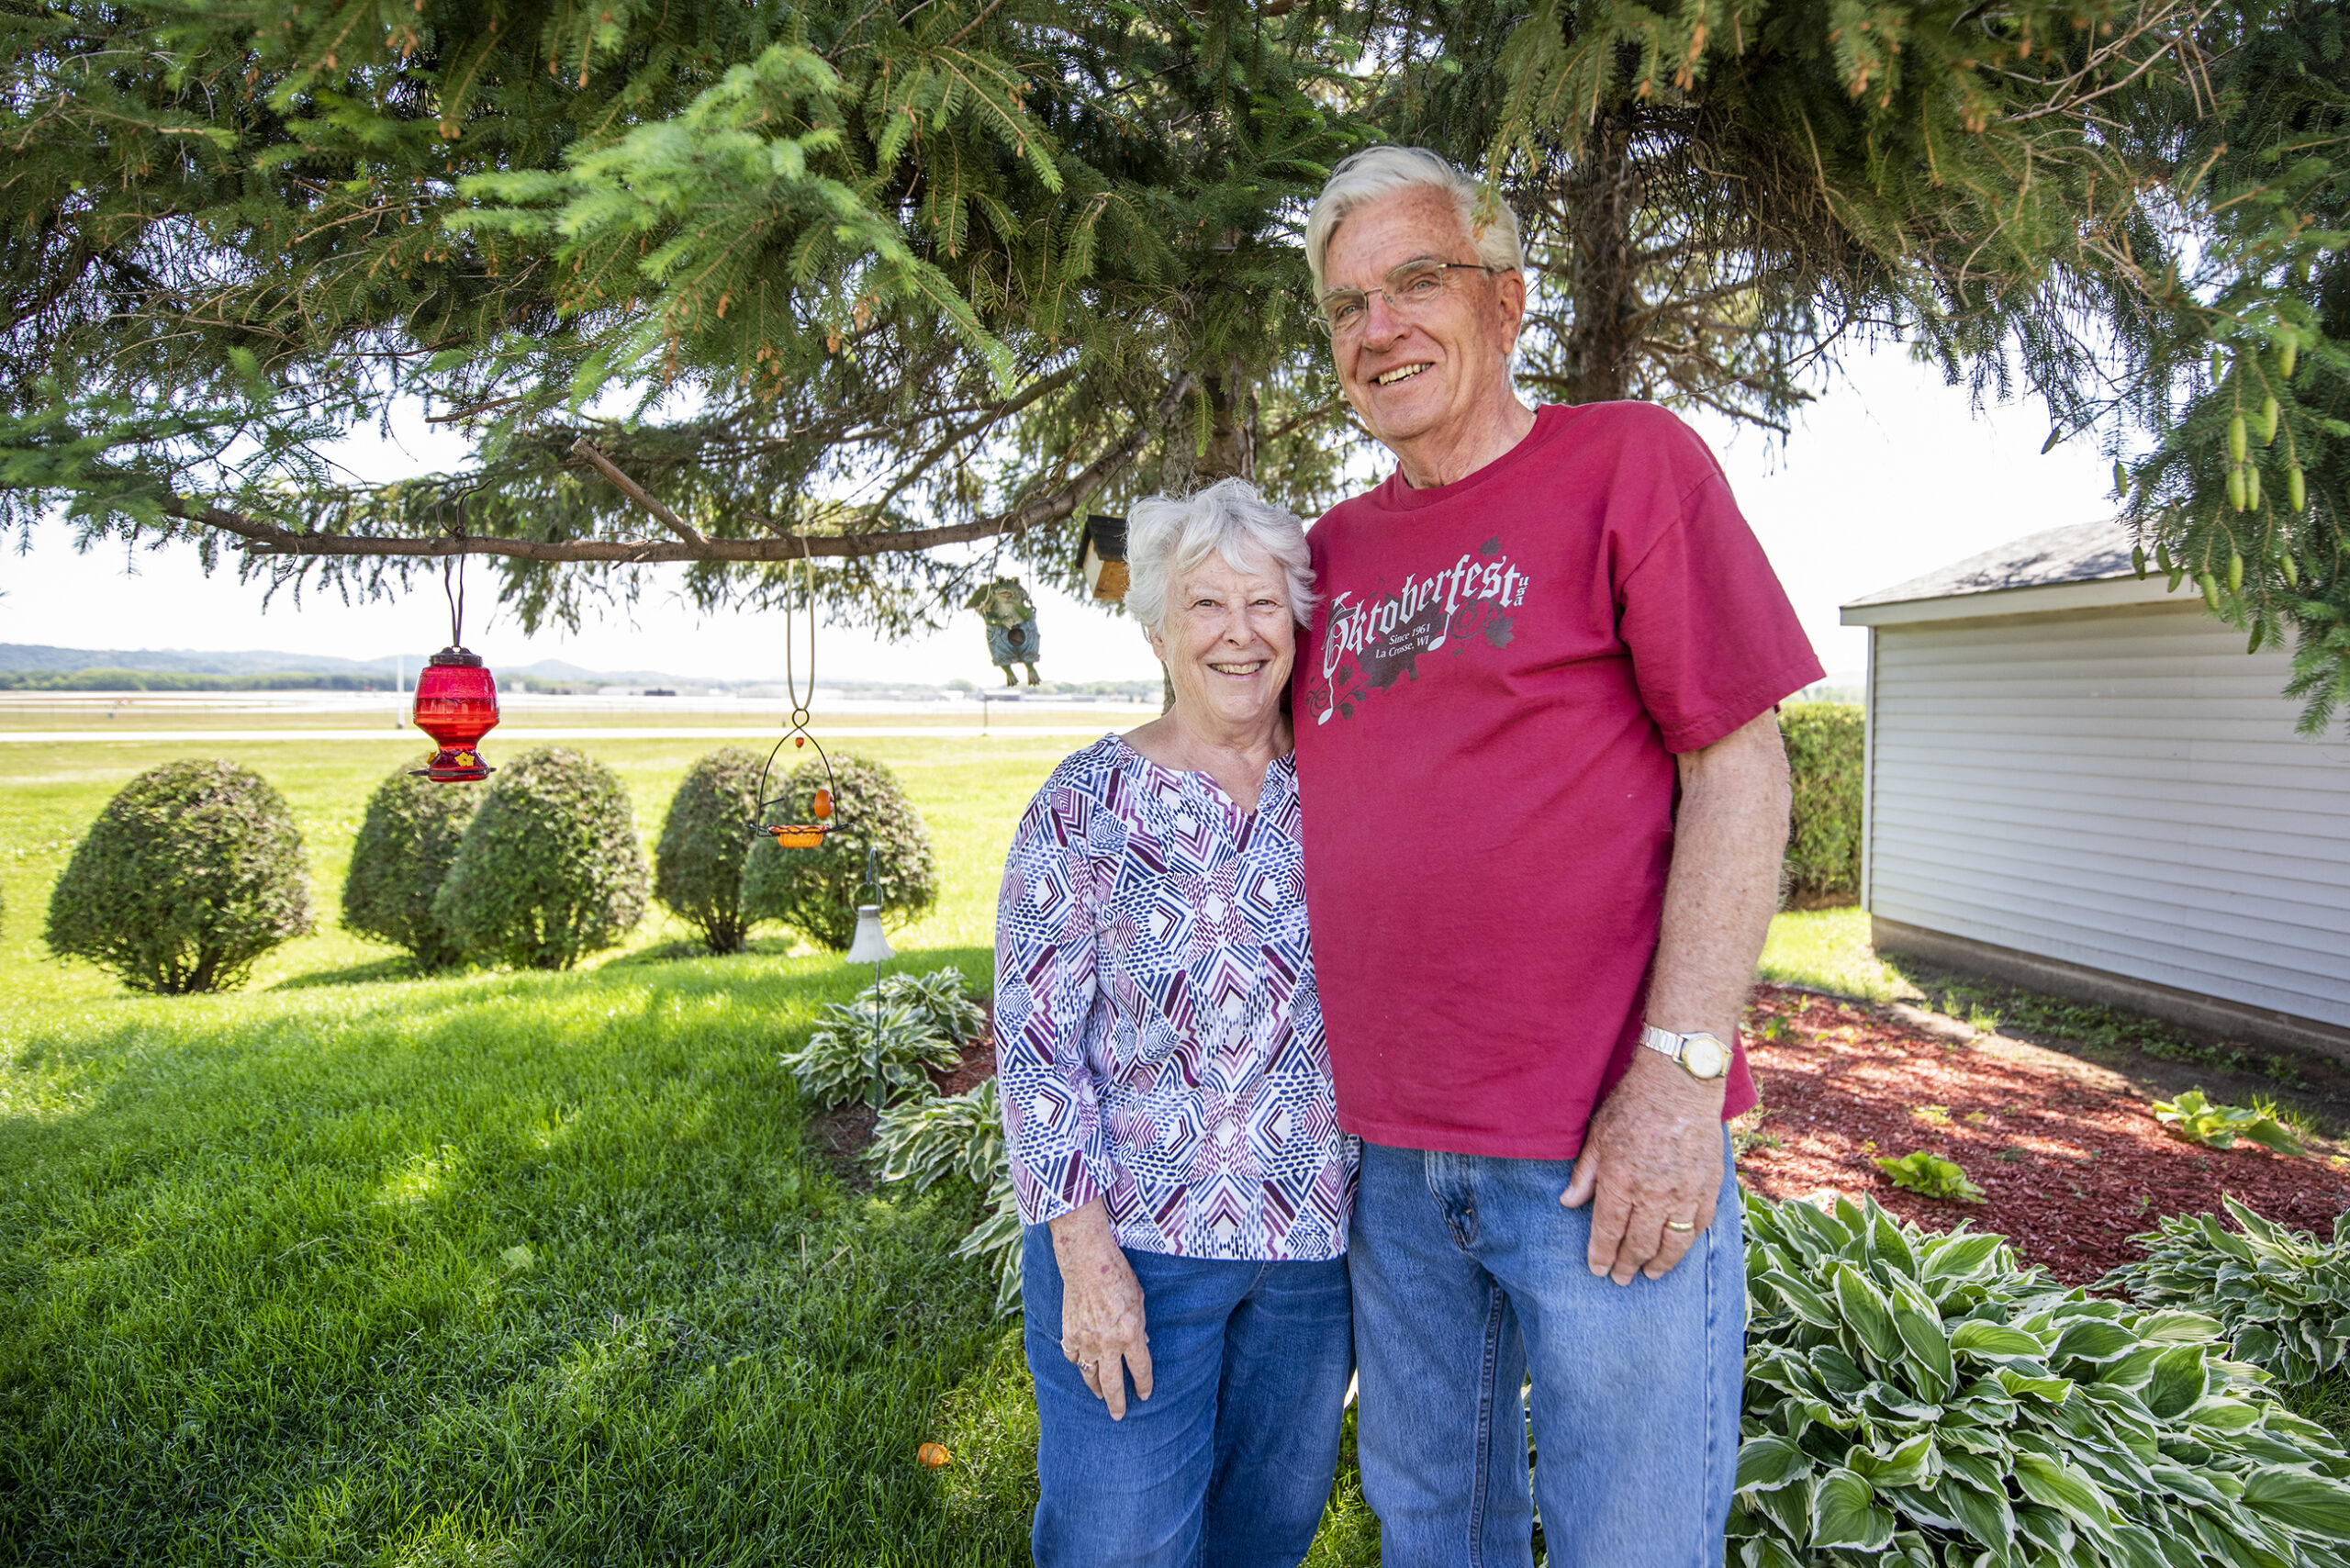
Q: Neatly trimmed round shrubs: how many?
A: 5